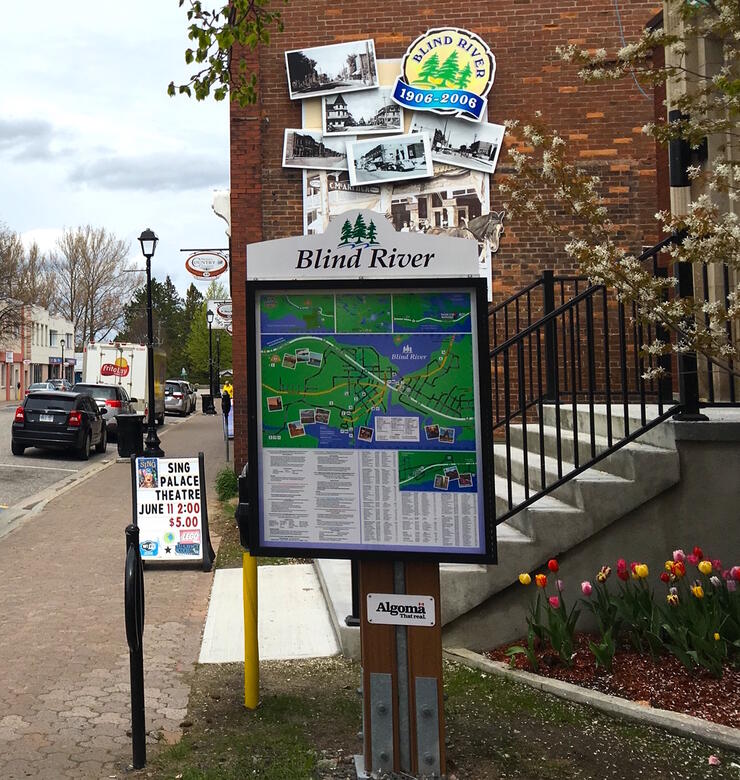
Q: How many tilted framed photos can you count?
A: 5